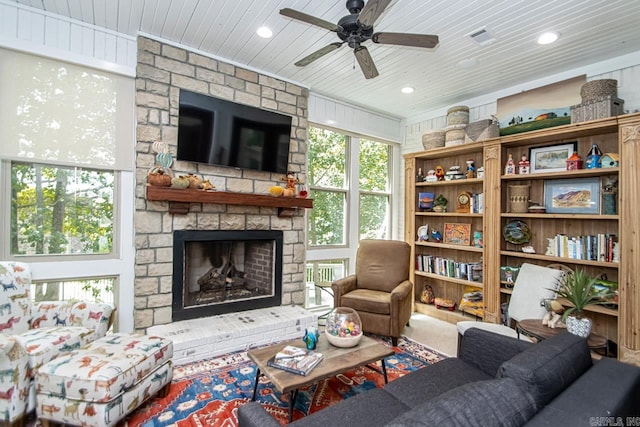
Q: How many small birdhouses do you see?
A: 5